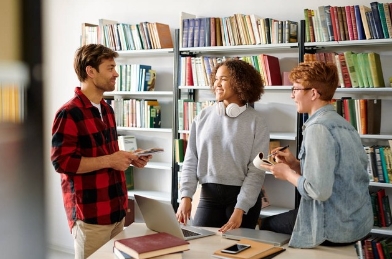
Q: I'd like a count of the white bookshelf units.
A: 3